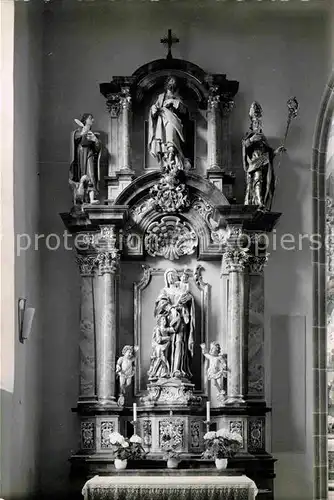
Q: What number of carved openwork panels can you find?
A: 7